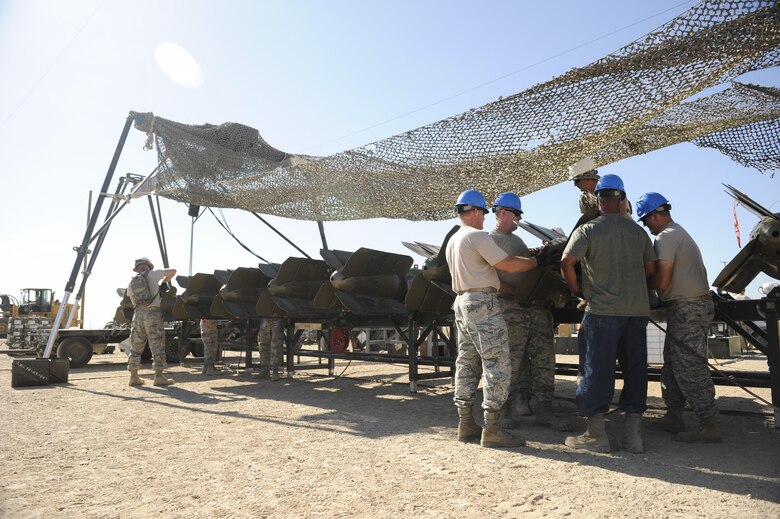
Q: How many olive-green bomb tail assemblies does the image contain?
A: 8